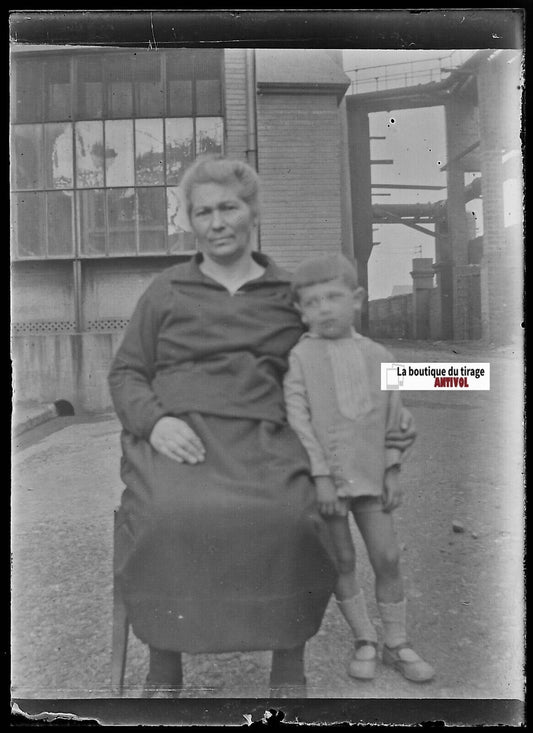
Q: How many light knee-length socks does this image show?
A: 2